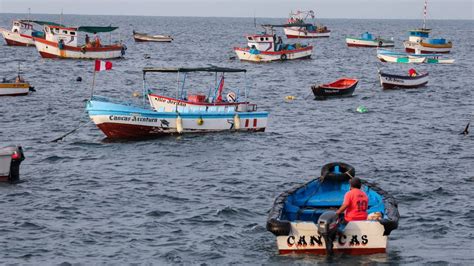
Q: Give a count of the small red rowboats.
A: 1